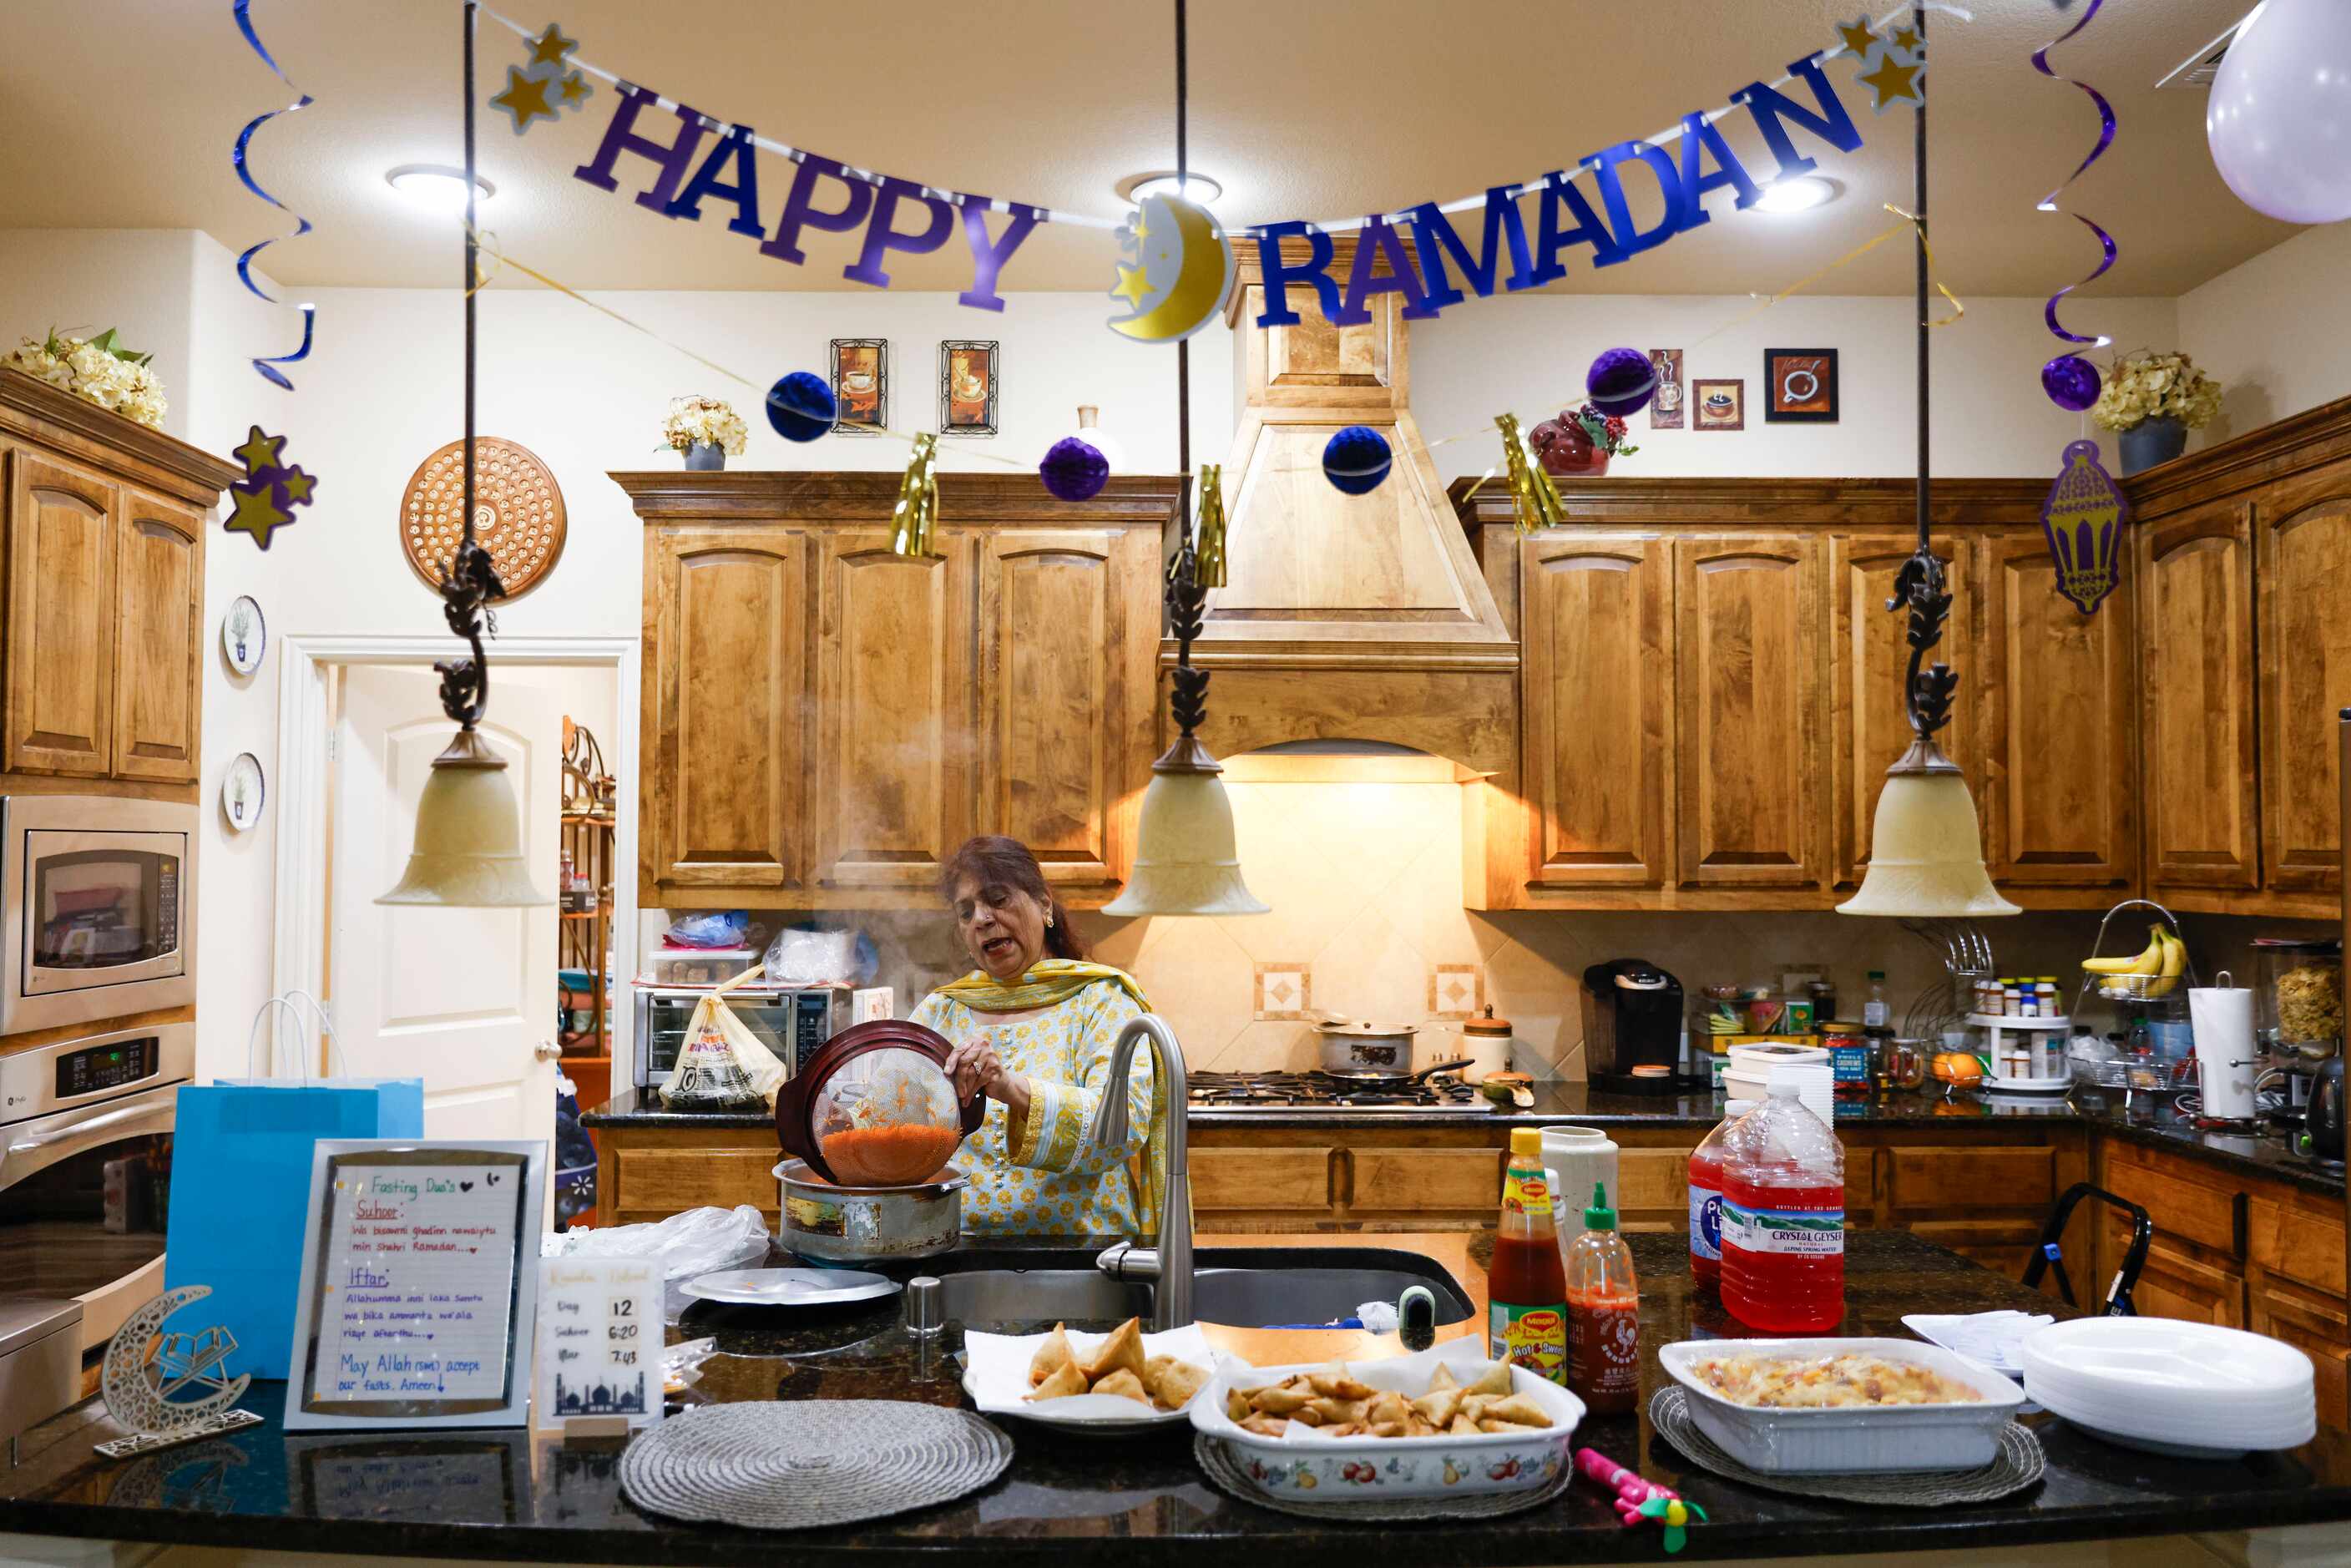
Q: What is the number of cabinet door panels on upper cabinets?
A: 11